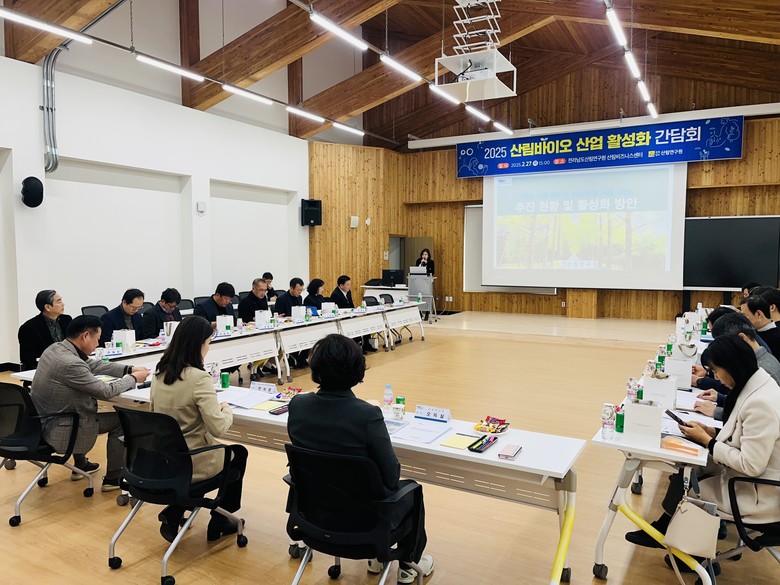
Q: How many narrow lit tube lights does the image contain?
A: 14